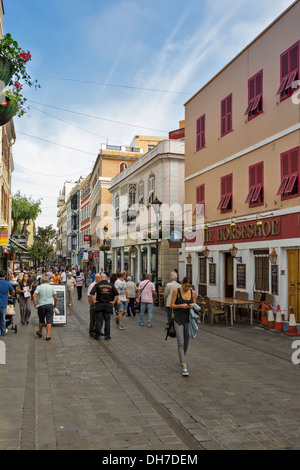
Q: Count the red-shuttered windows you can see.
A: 8